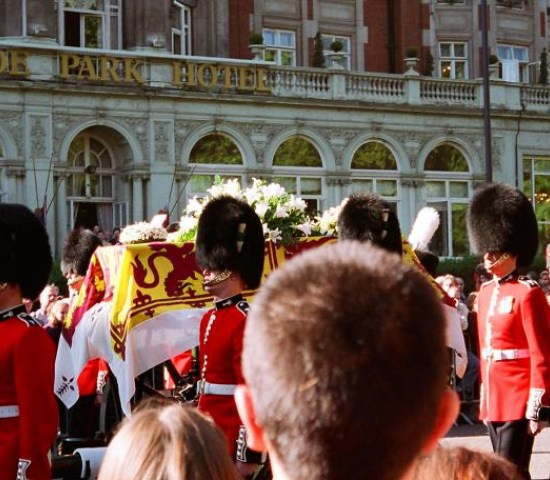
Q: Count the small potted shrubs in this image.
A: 4